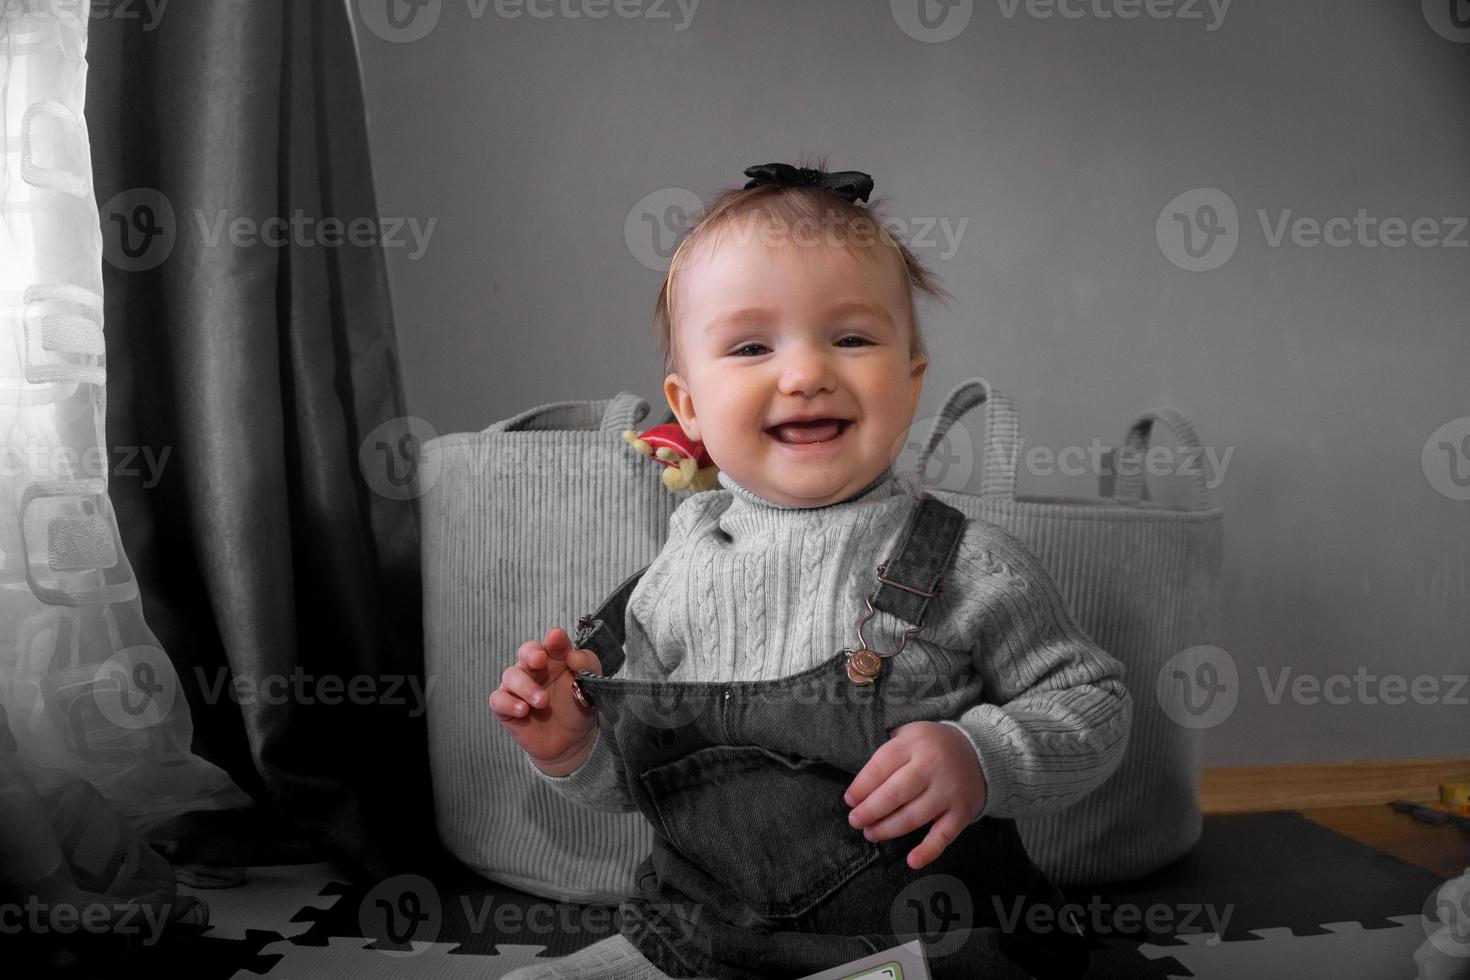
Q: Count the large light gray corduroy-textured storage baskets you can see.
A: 2